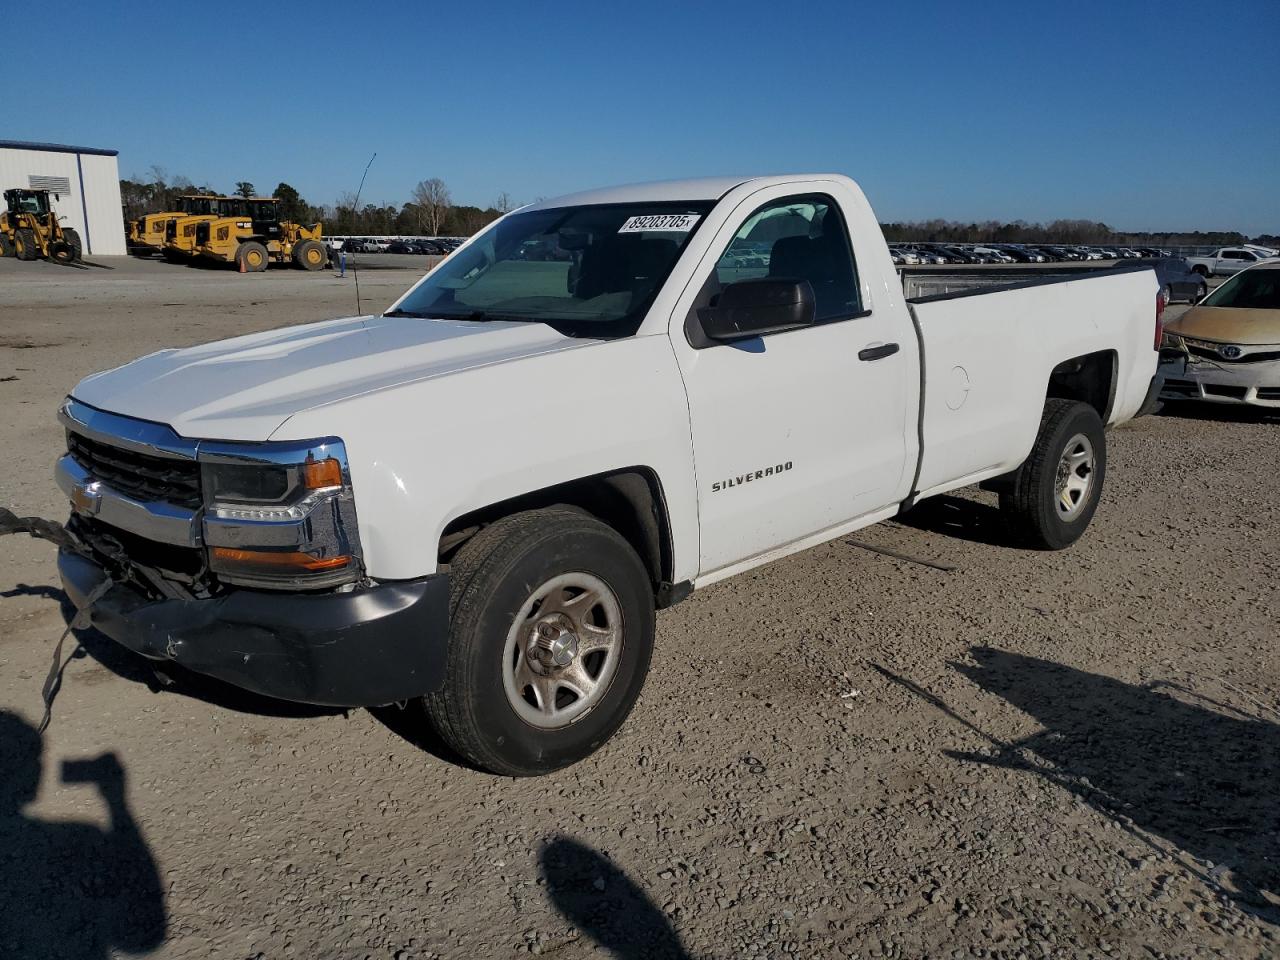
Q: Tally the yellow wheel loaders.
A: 4